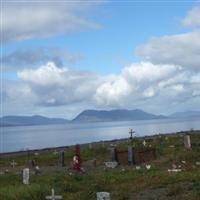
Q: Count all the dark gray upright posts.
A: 3